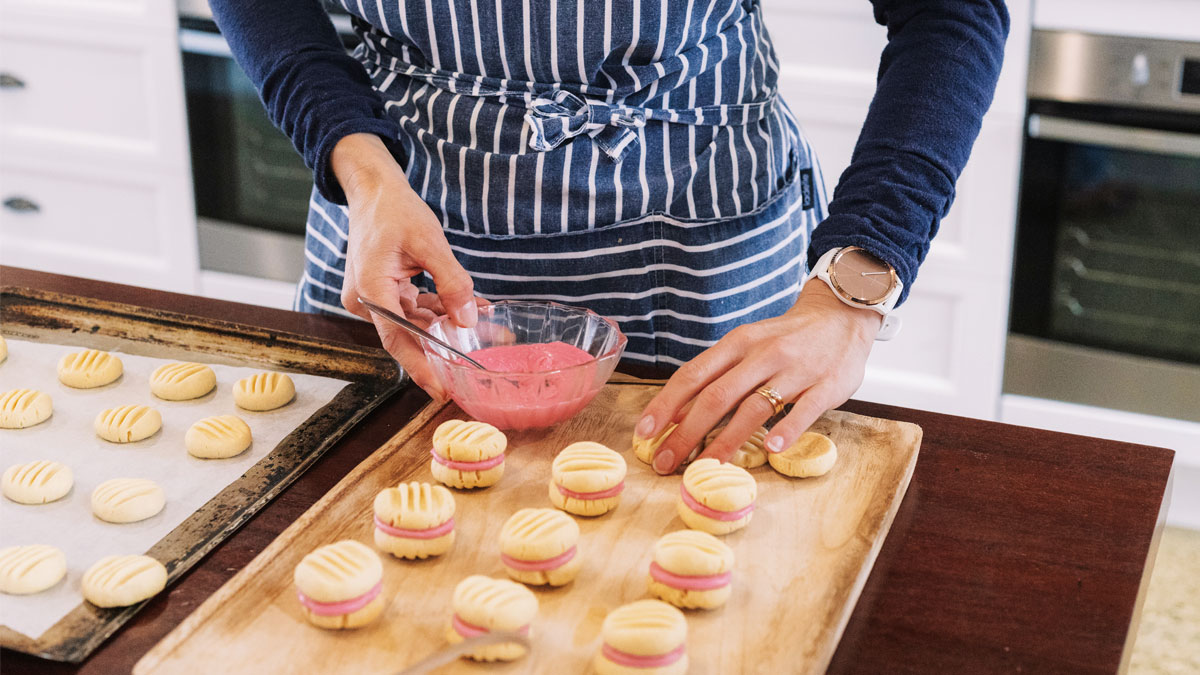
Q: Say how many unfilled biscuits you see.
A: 14